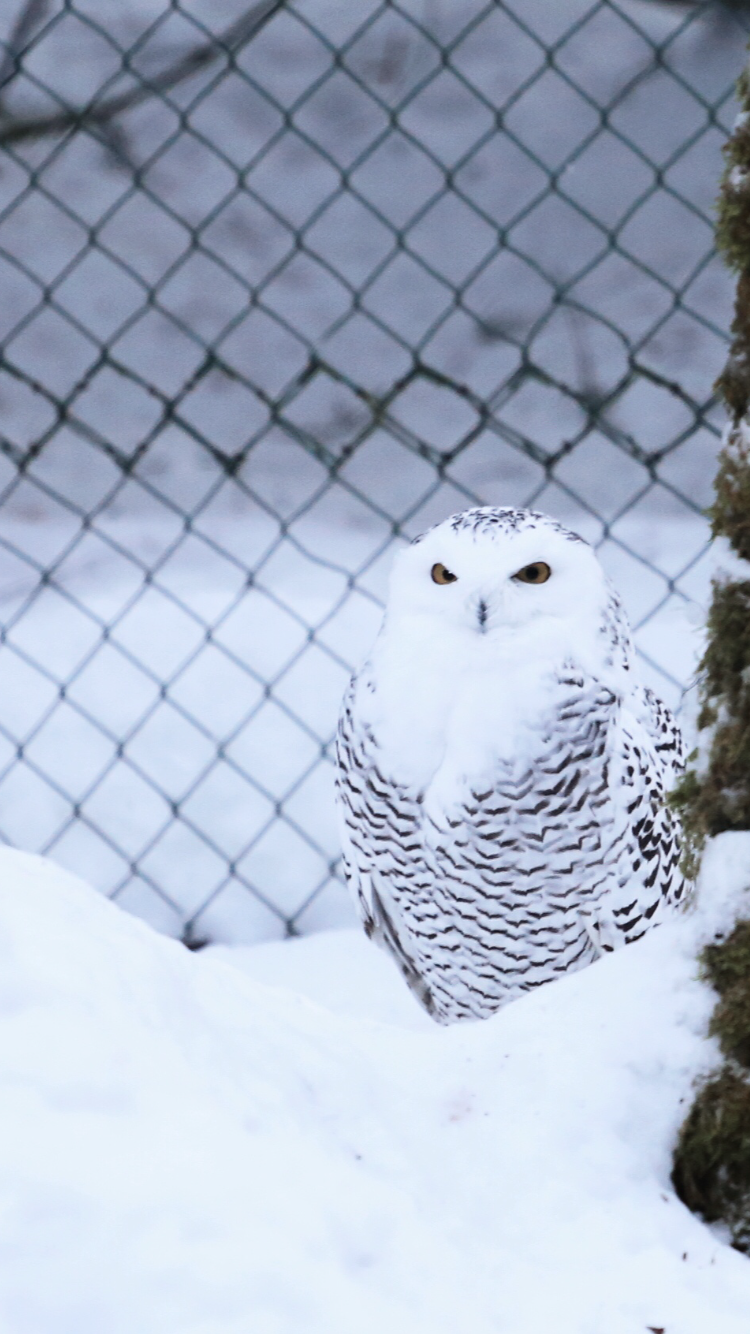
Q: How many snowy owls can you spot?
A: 1